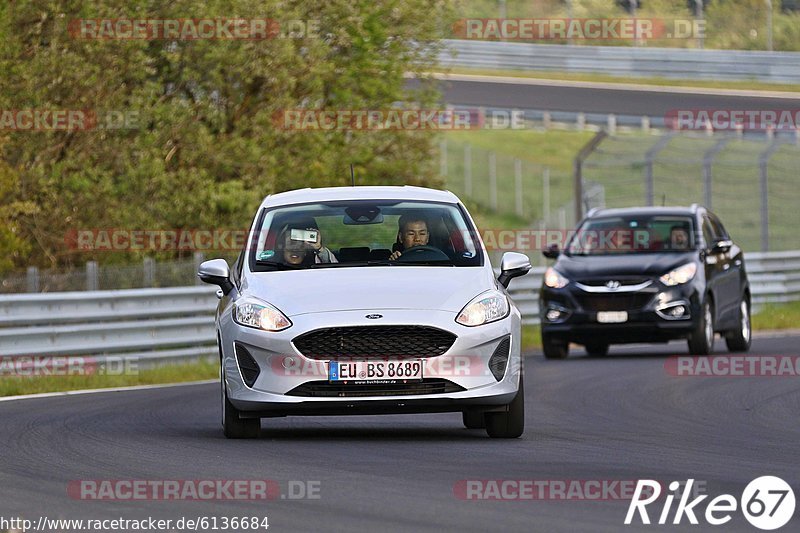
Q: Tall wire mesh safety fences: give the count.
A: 1